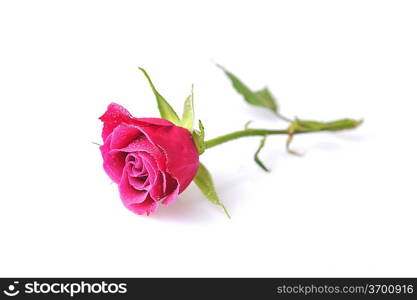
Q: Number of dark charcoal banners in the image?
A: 1